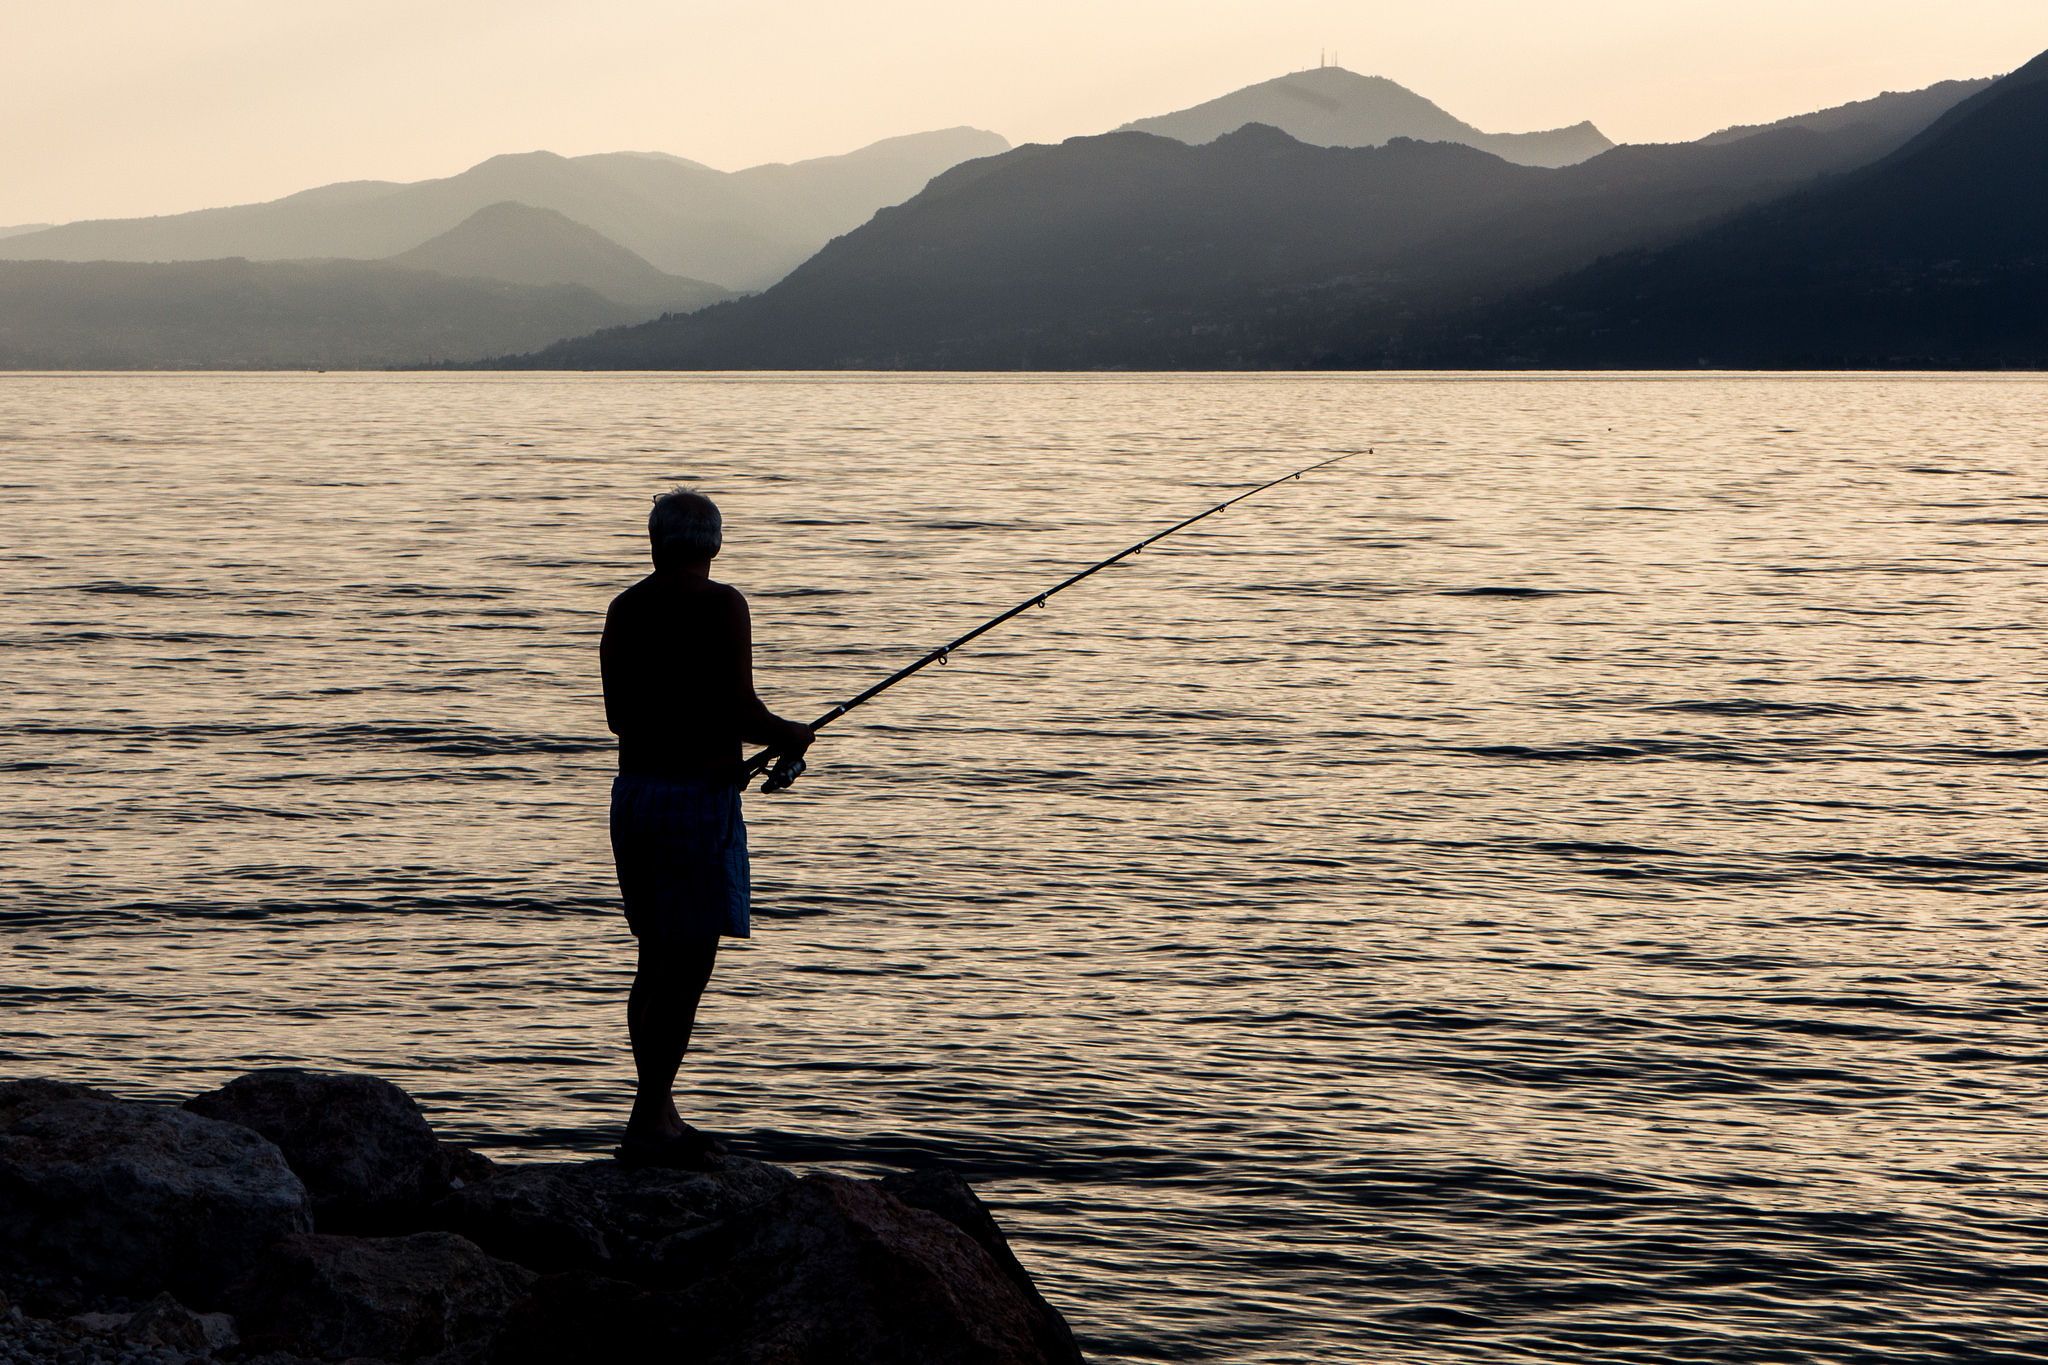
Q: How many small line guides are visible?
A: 6